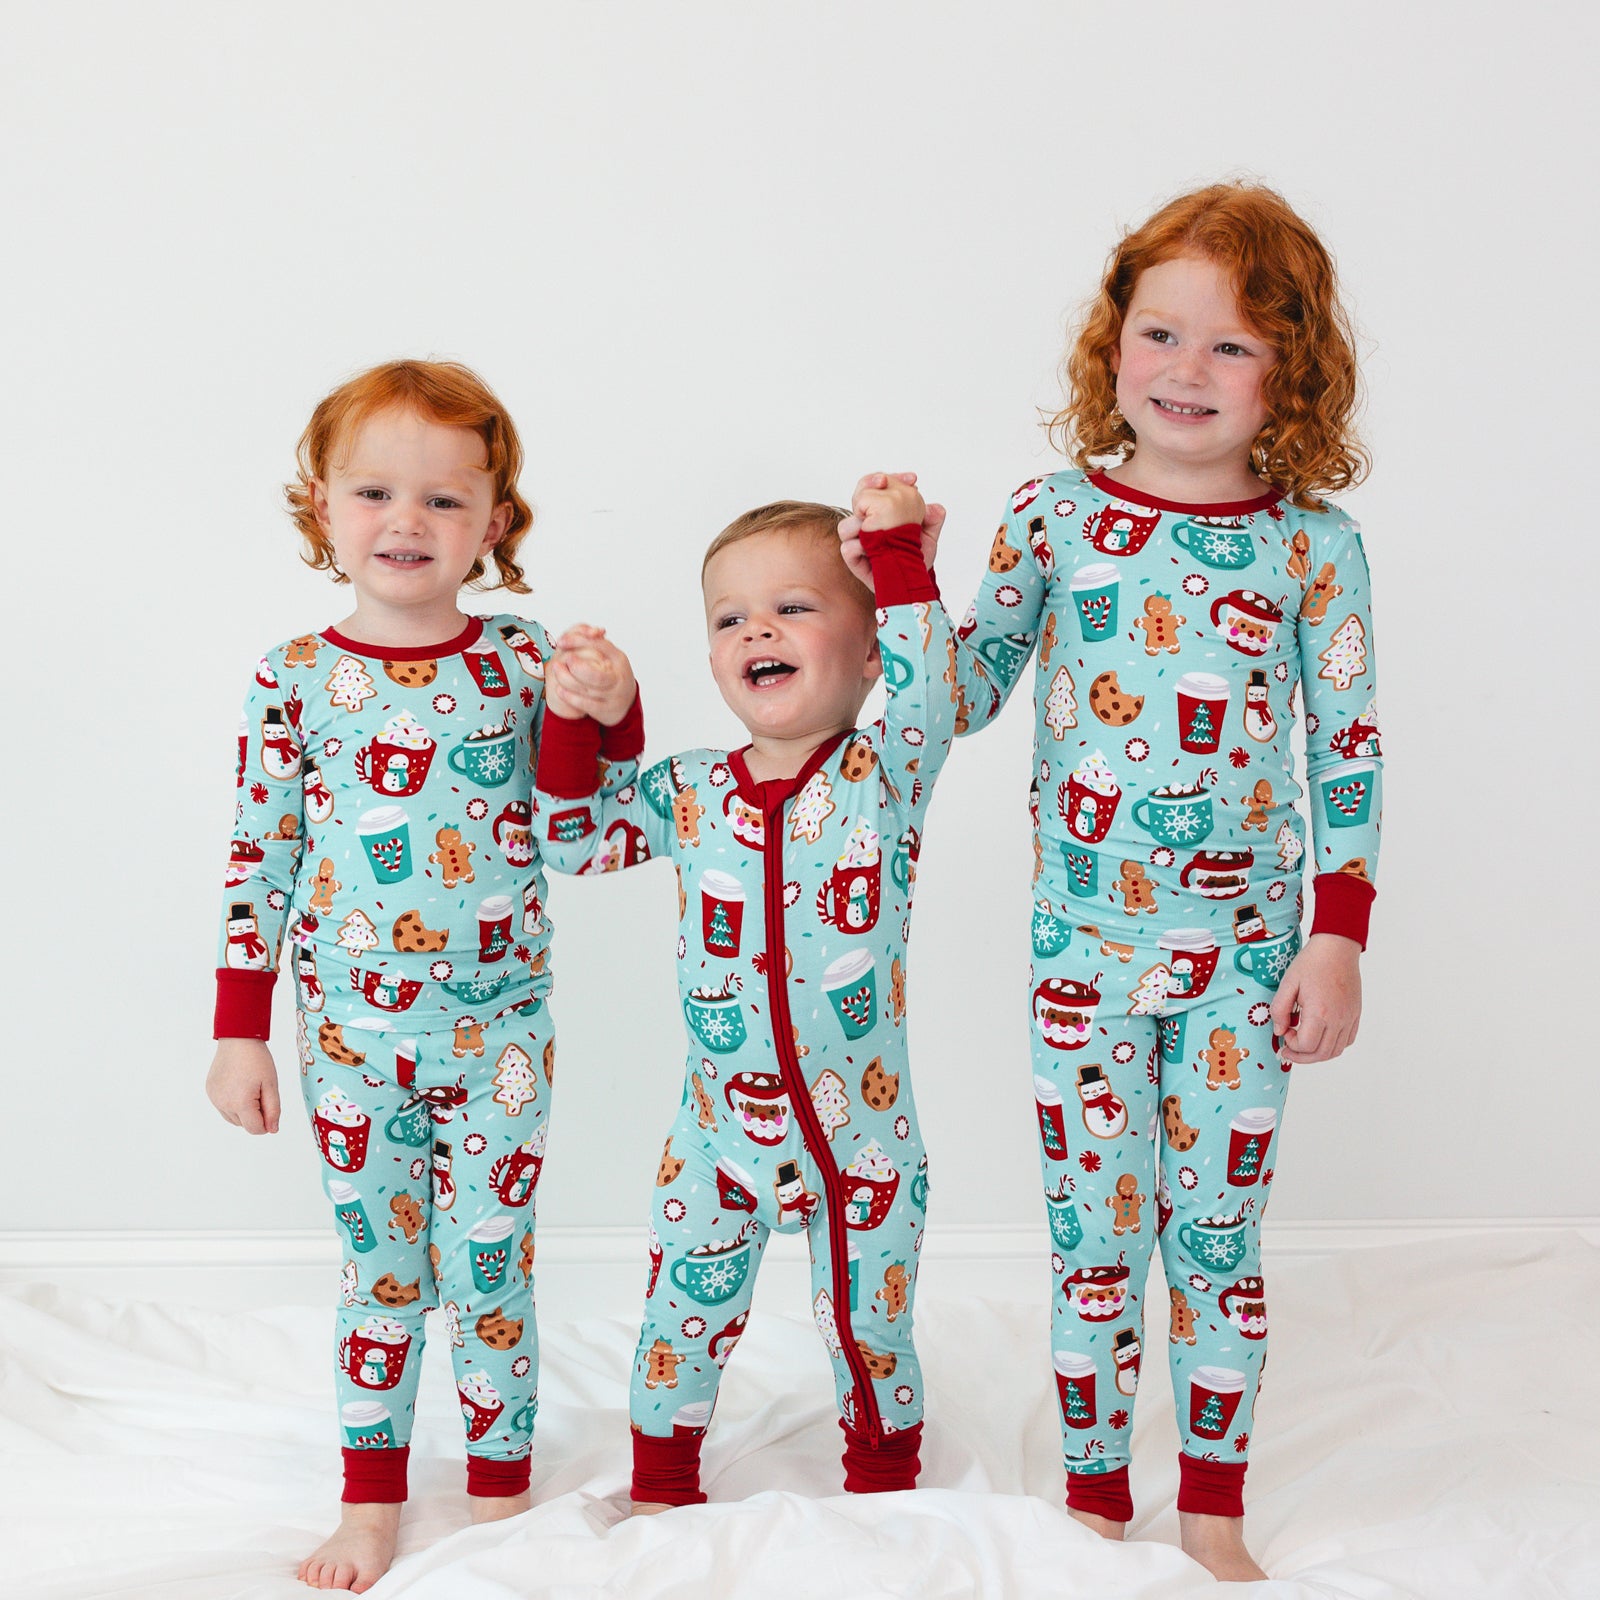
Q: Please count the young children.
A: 3